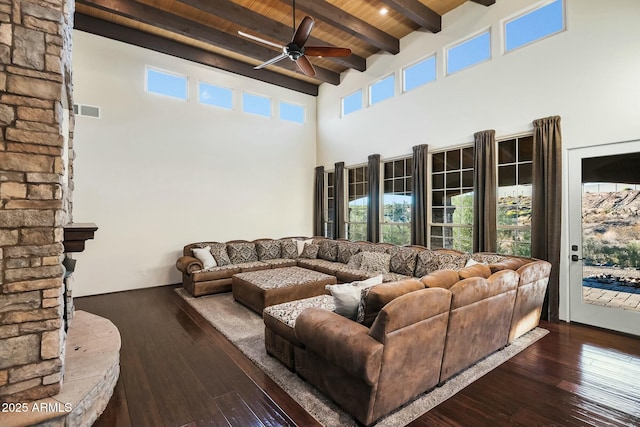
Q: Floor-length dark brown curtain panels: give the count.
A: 6